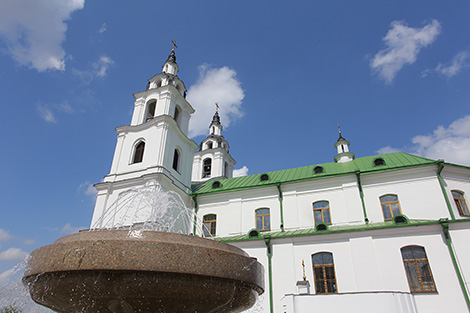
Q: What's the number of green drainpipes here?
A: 6